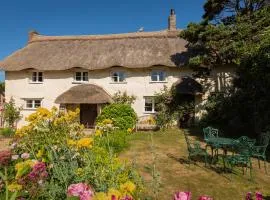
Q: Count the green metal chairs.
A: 4